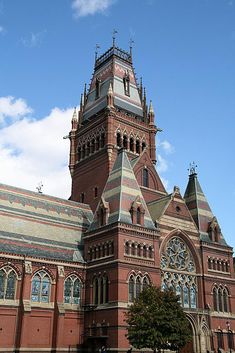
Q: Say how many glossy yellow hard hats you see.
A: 0